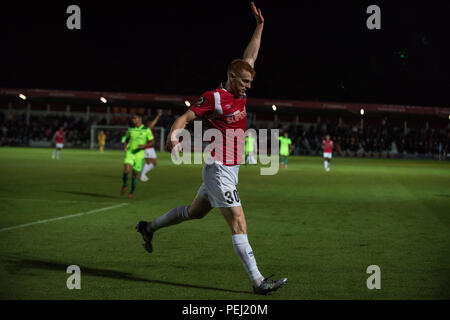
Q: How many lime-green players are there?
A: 3